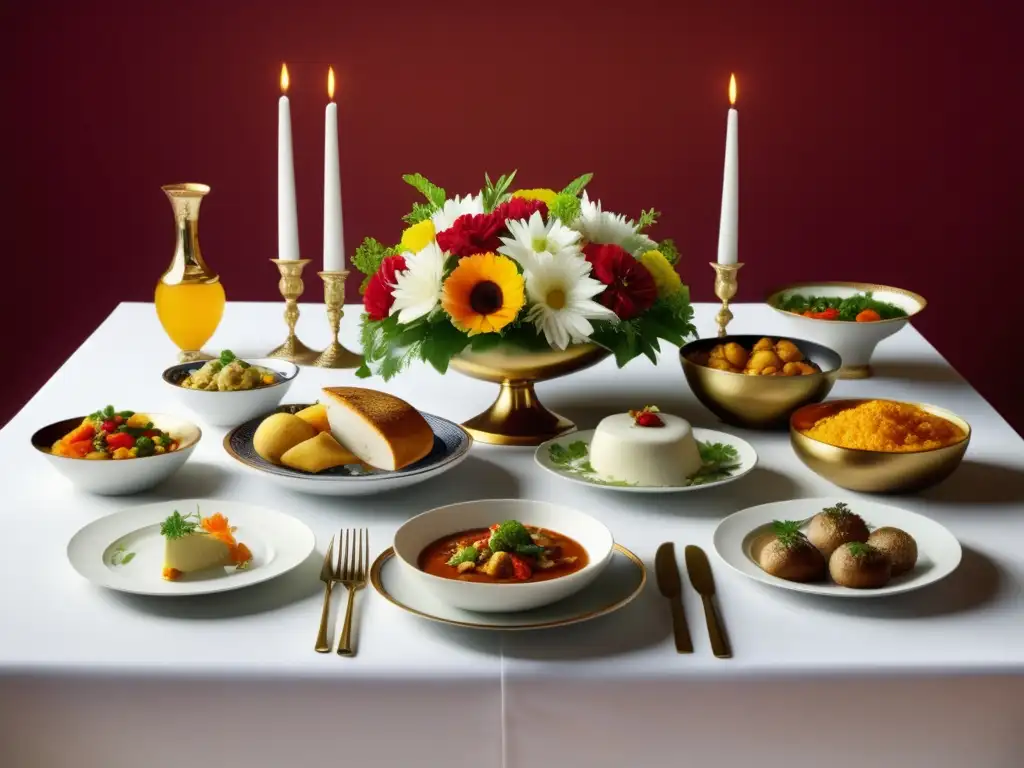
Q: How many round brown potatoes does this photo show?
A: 4